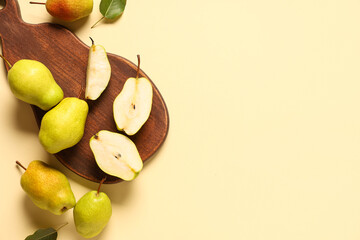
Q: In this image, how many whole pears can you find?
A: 5